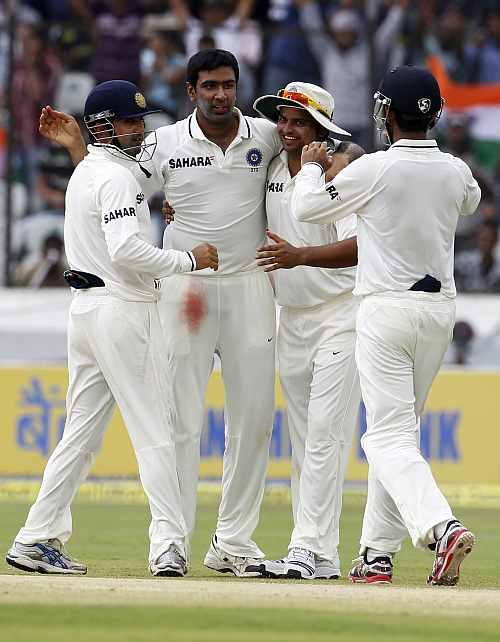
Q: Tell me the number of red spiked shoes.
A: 2